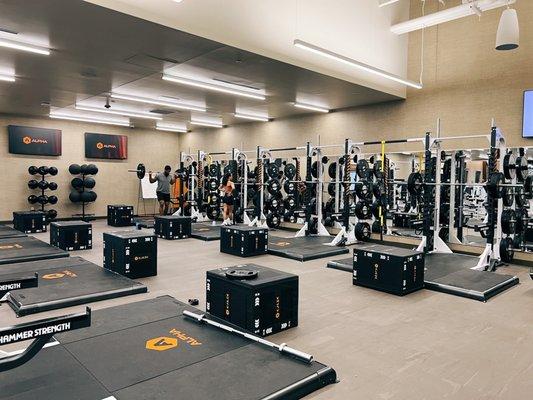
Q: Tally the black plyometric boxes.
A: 8